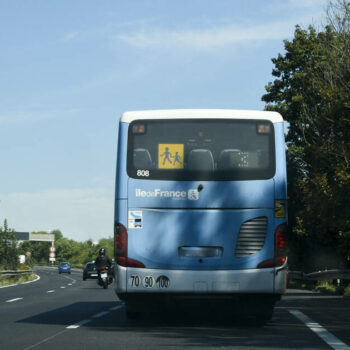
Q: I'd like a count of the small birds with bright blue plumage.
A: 0